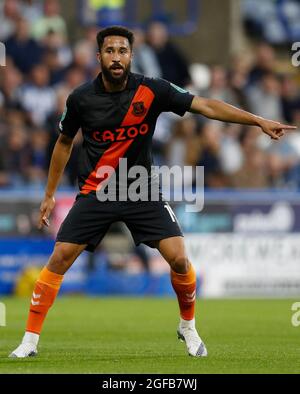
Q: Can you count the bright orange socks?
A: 2